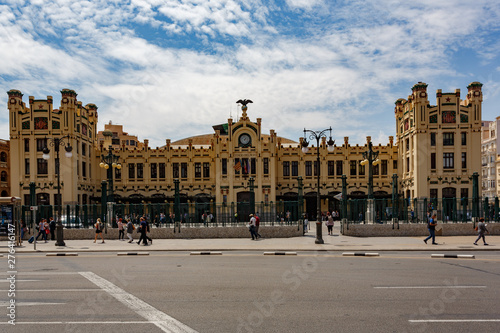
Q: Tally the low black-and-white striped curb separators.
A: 6